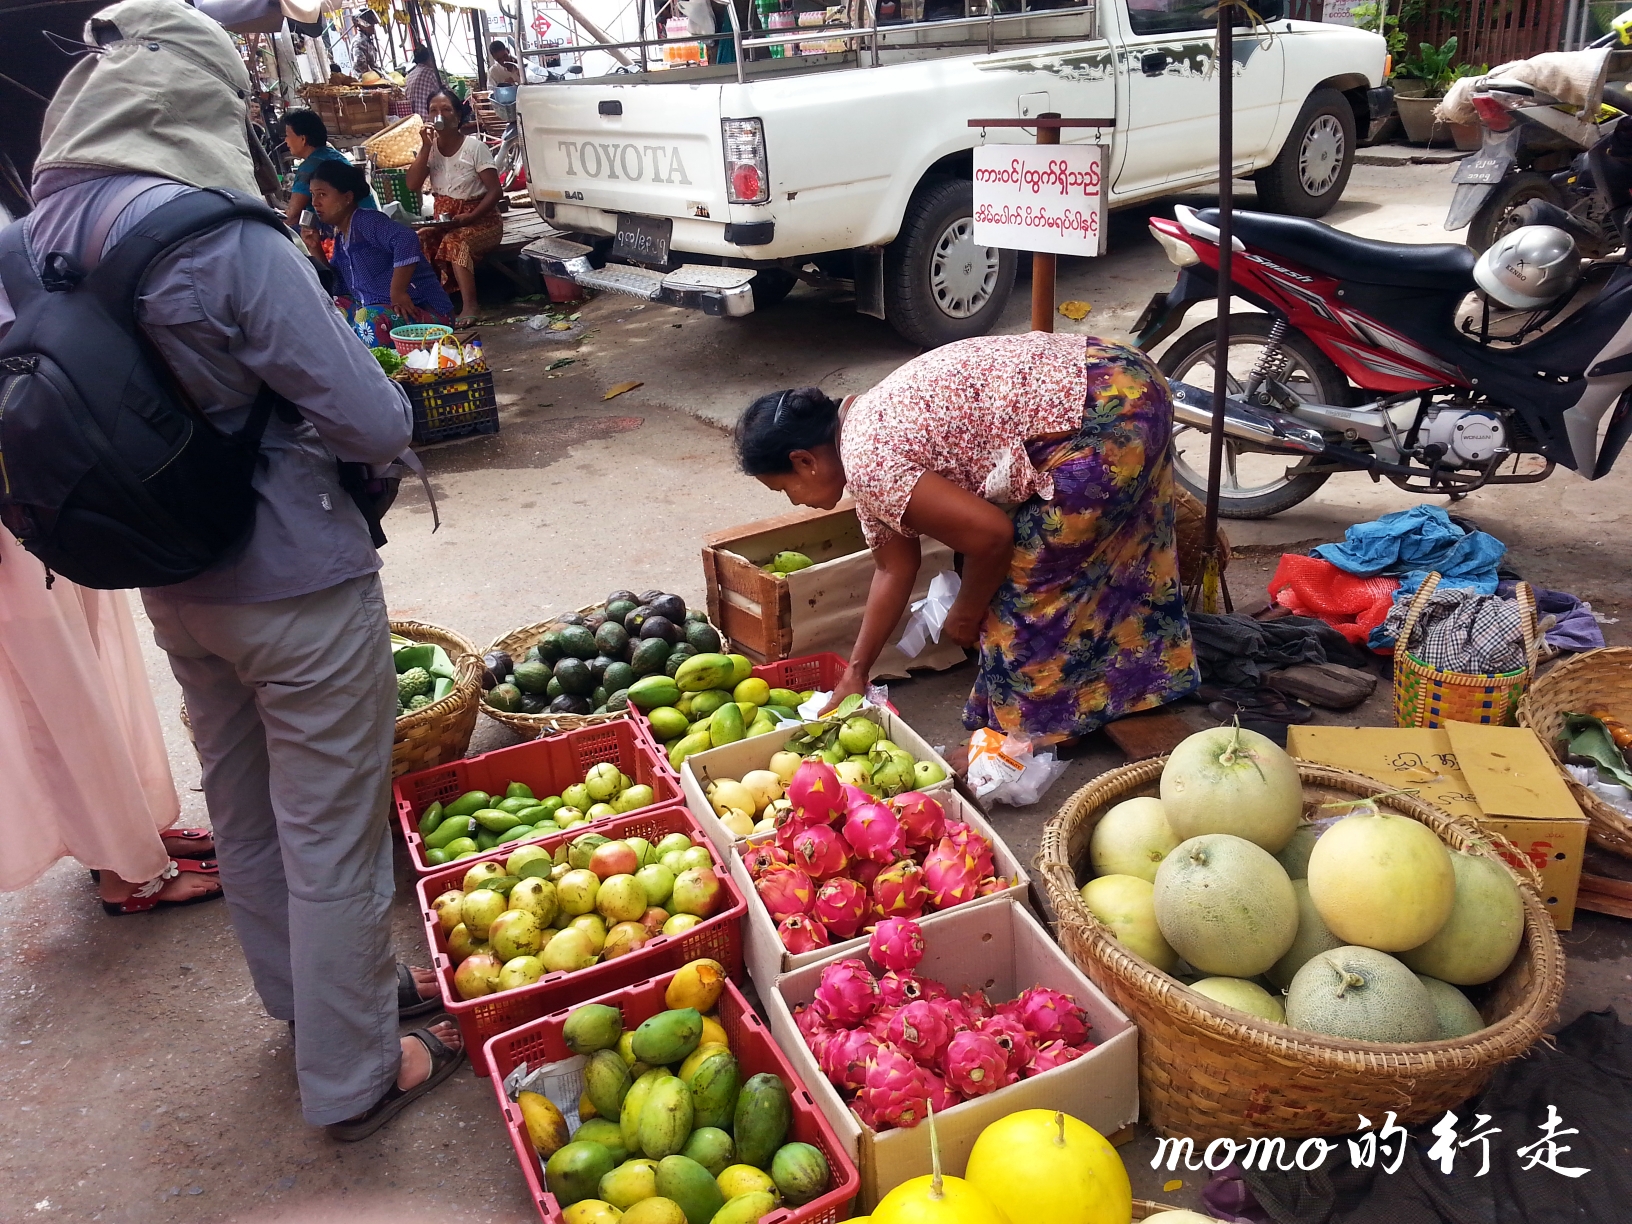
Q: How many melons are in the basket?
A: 11